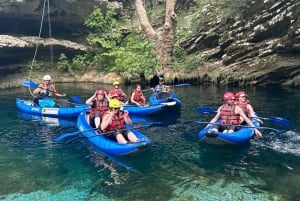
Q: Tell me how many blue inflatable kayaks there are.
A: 5